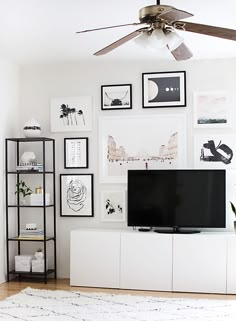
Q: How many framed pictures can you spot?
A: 9